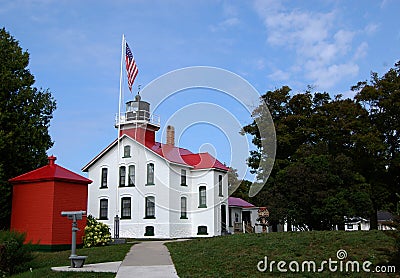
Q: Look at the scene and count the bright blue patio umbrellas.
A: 0